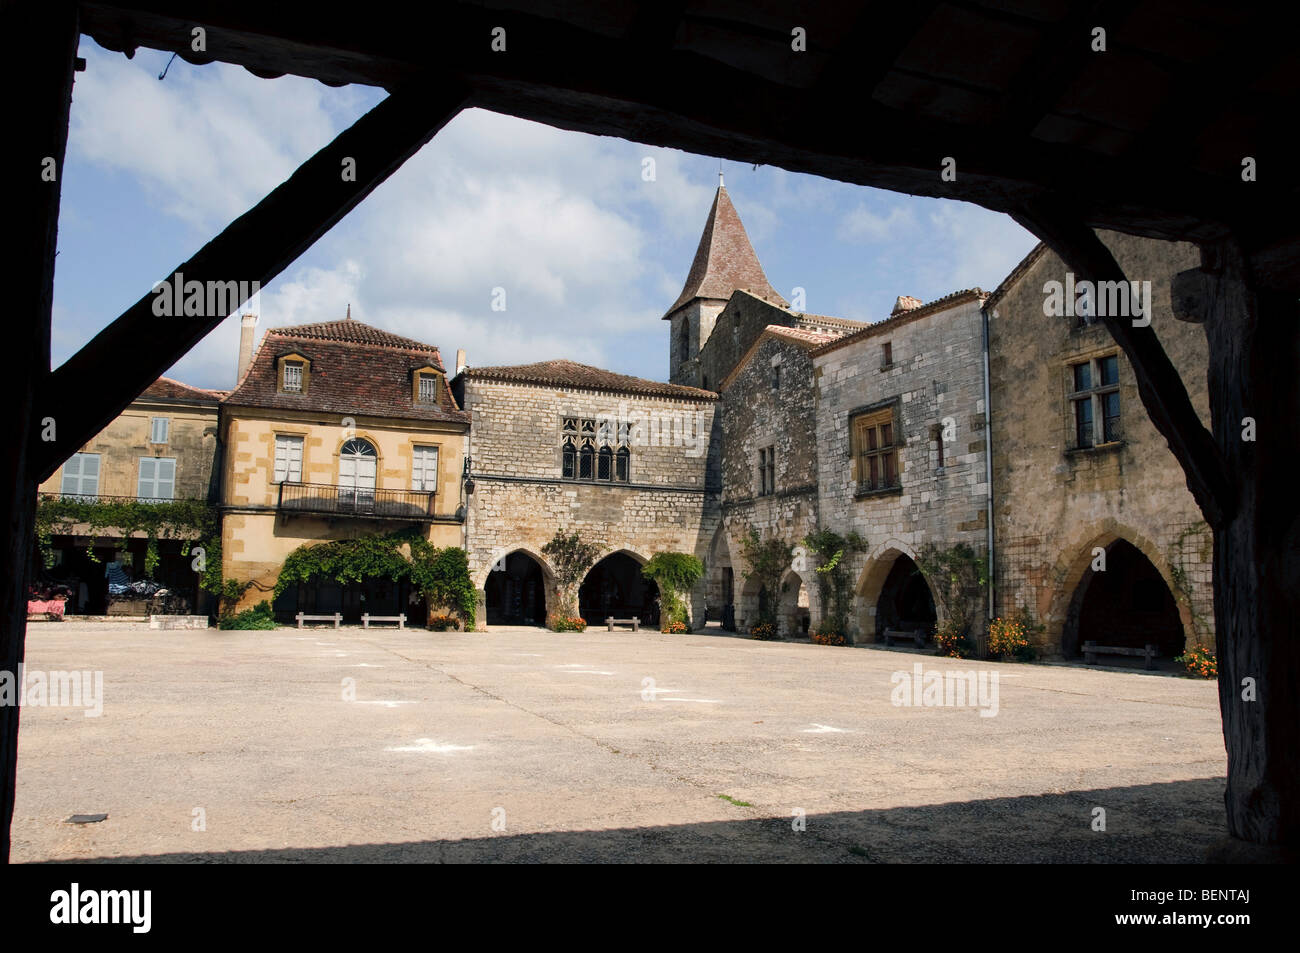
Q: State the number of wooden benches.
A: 5